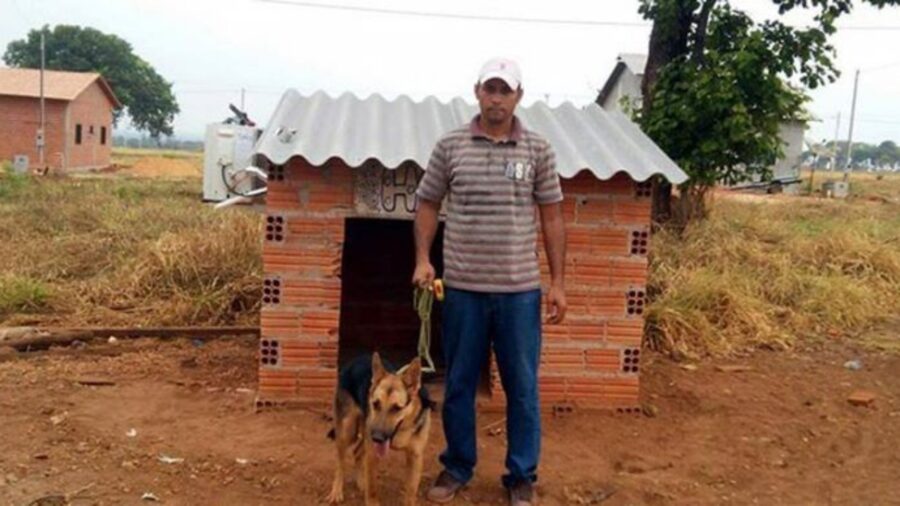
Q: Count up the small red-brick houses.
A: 2